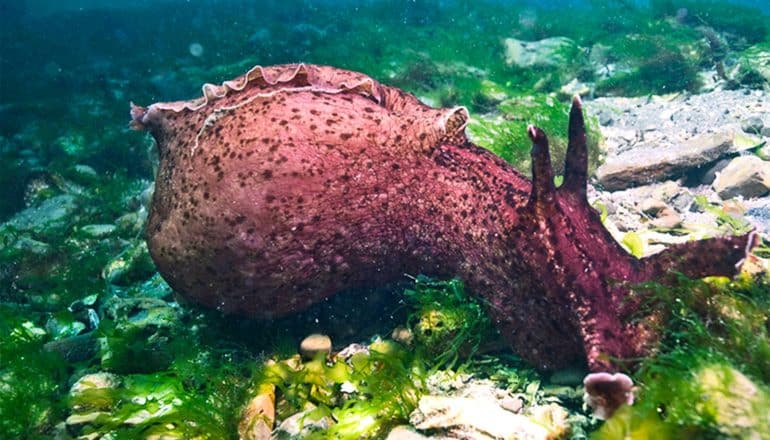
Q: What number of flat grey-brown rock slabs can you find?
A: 1